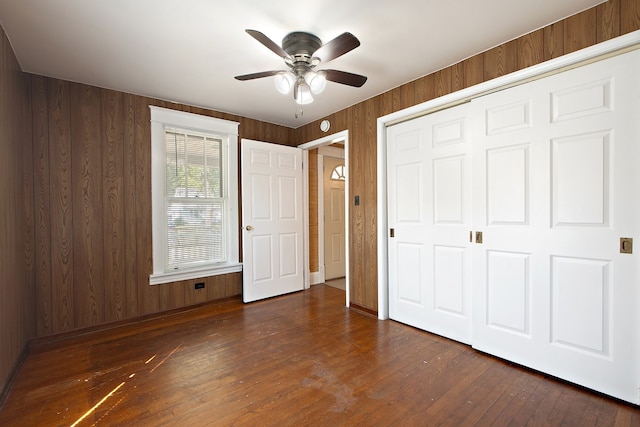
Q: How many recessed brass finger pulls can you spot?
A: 4